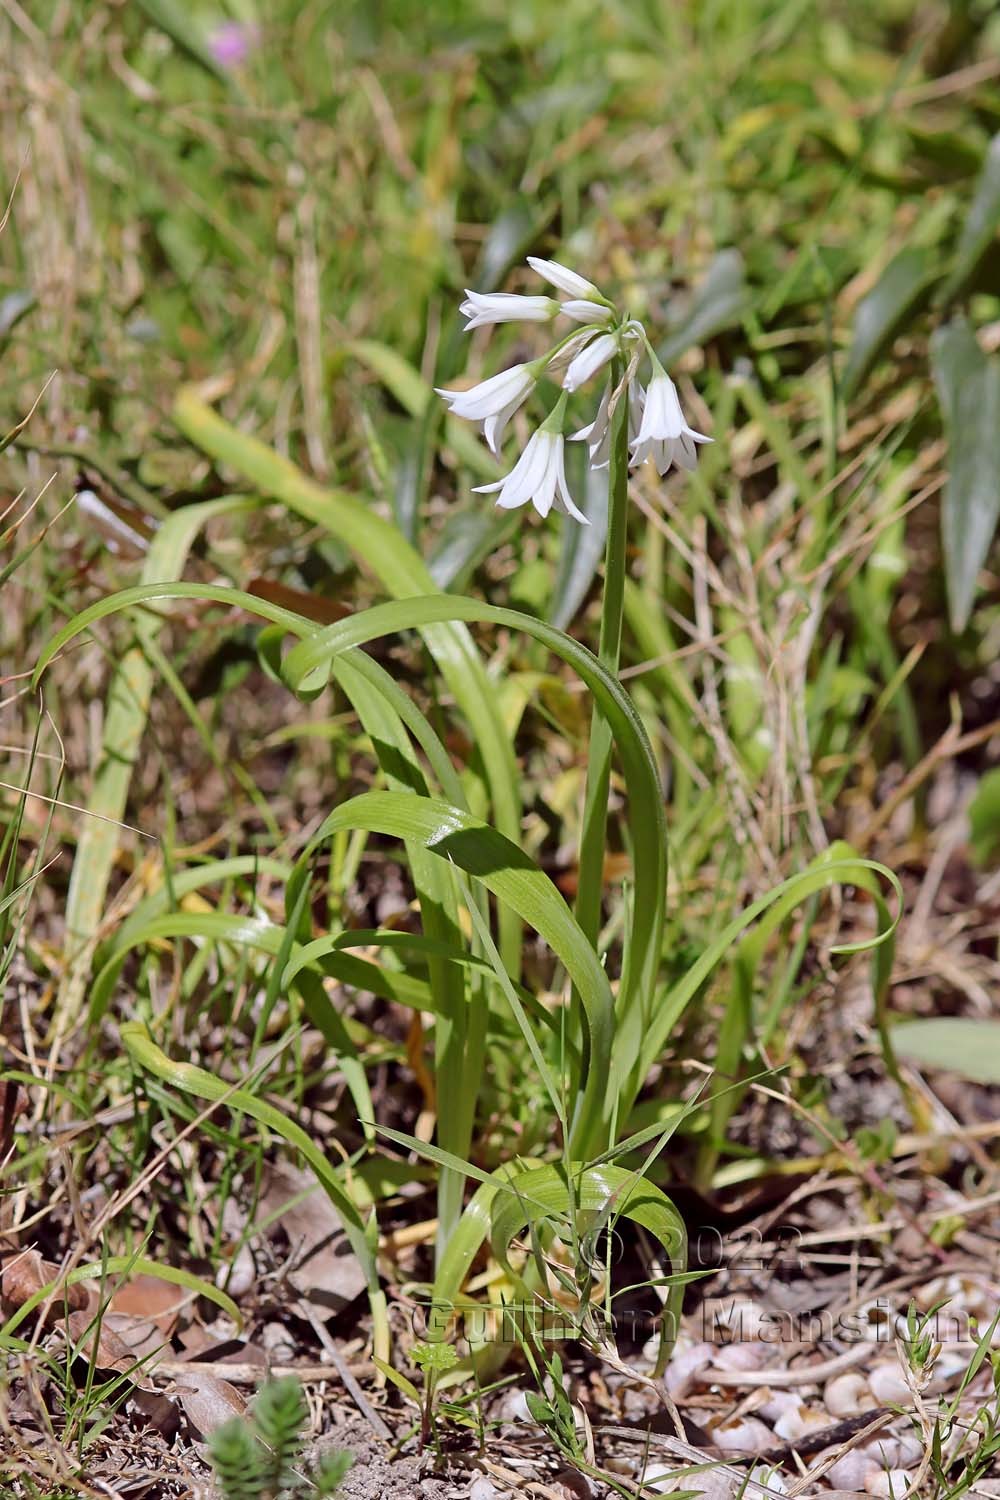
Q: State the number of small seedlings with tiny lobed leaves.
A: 1